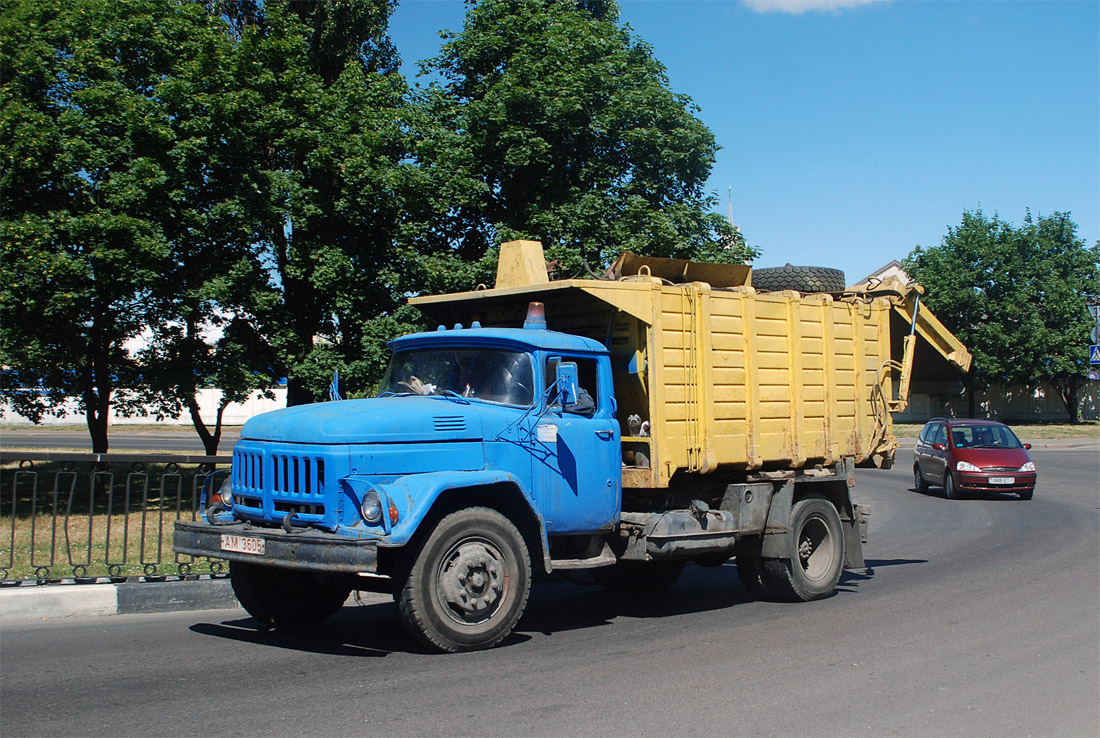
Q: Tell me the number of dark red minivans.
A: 1